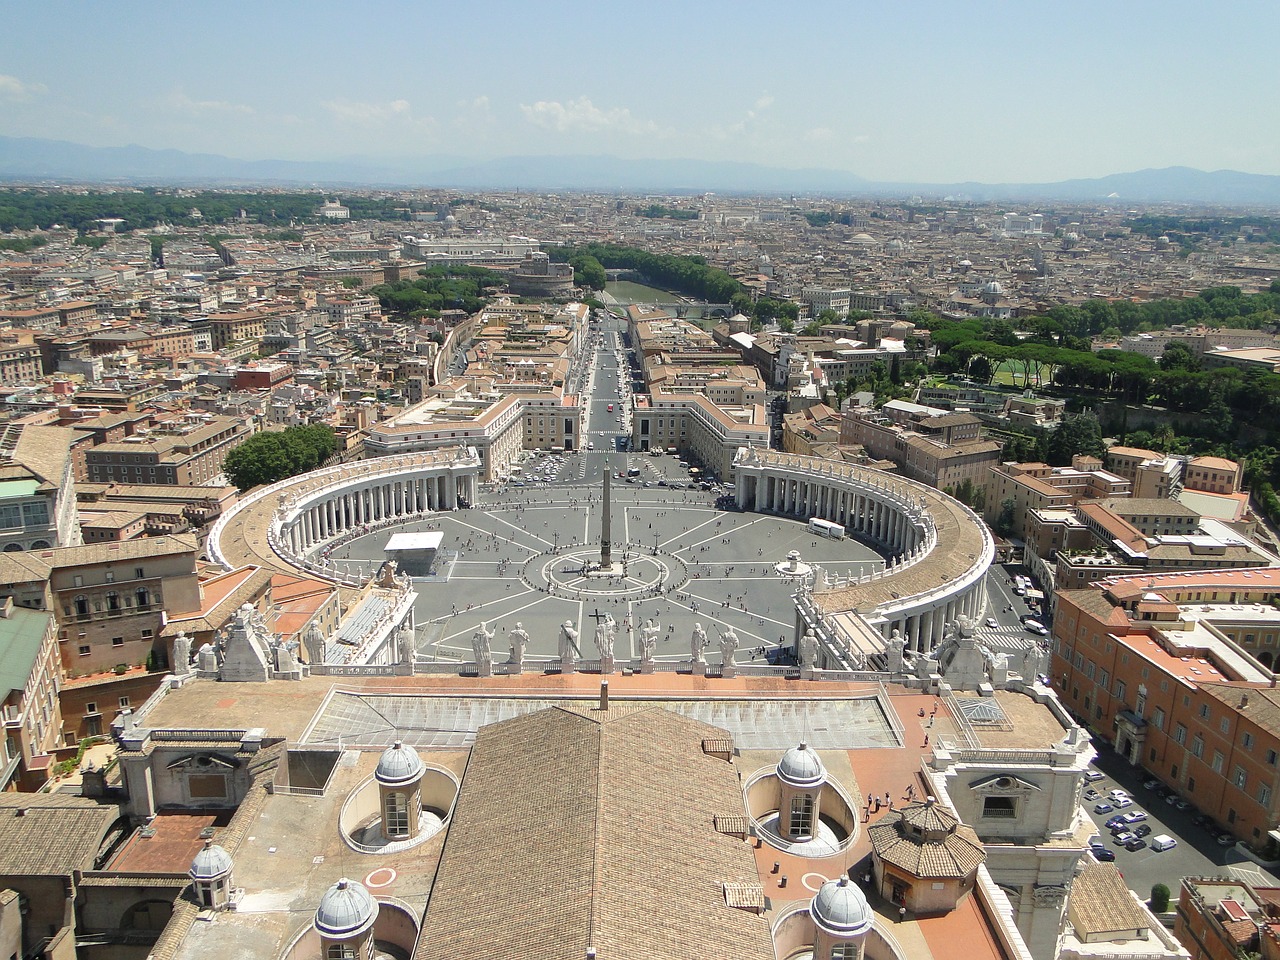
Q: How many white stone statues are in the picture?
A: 13